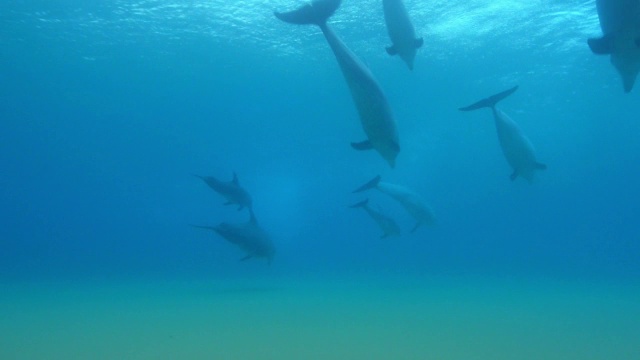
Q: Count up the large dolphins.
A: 6